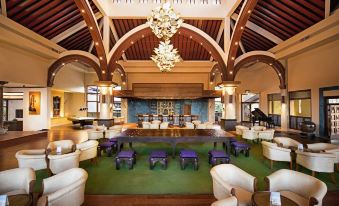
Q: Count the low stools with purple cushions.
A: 8